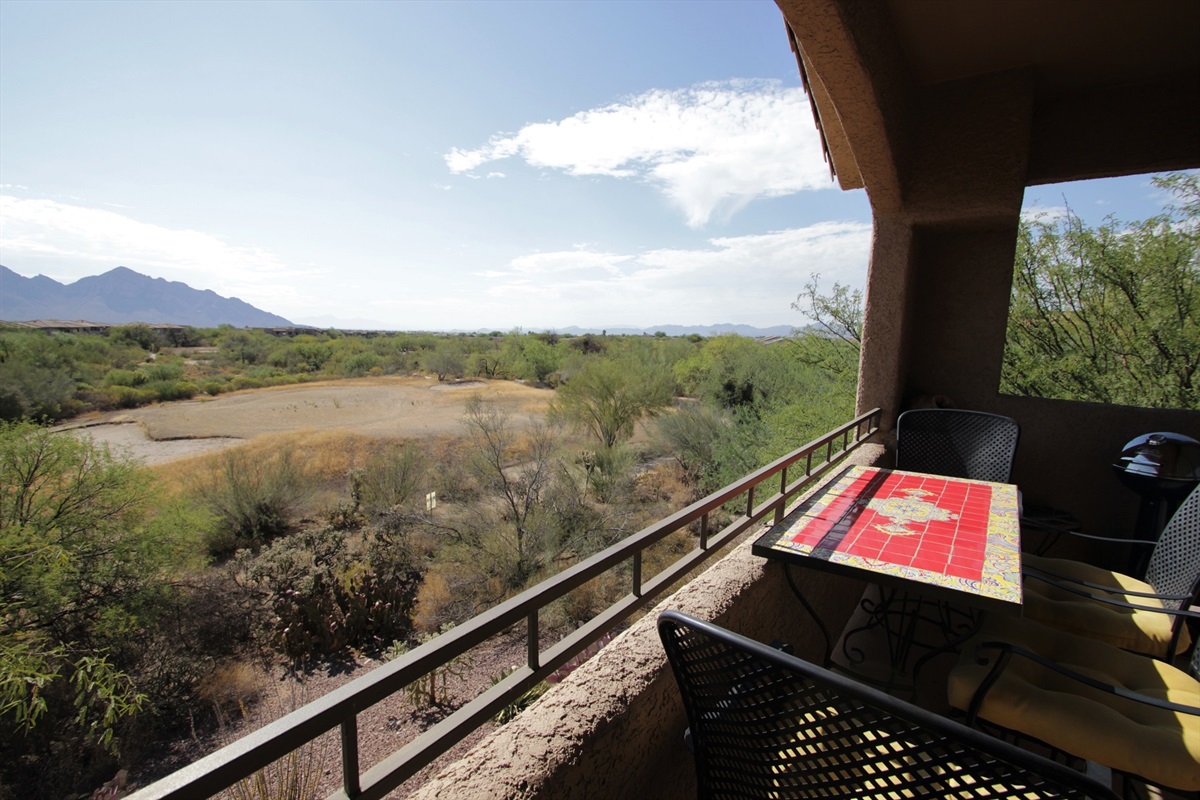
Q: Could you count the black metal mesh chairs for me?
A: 4